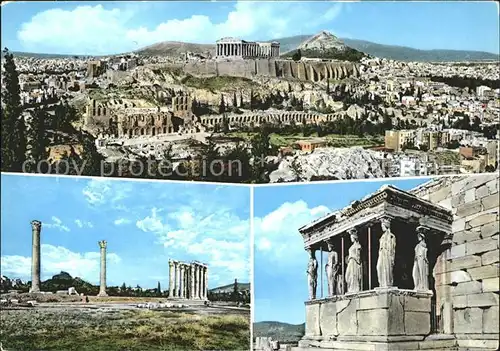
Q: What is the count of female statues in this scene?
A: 5